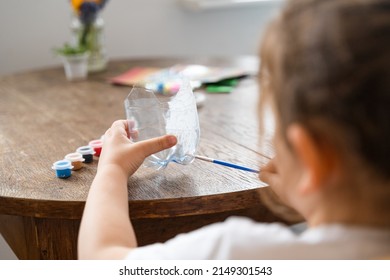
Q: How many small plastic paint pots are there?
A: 4